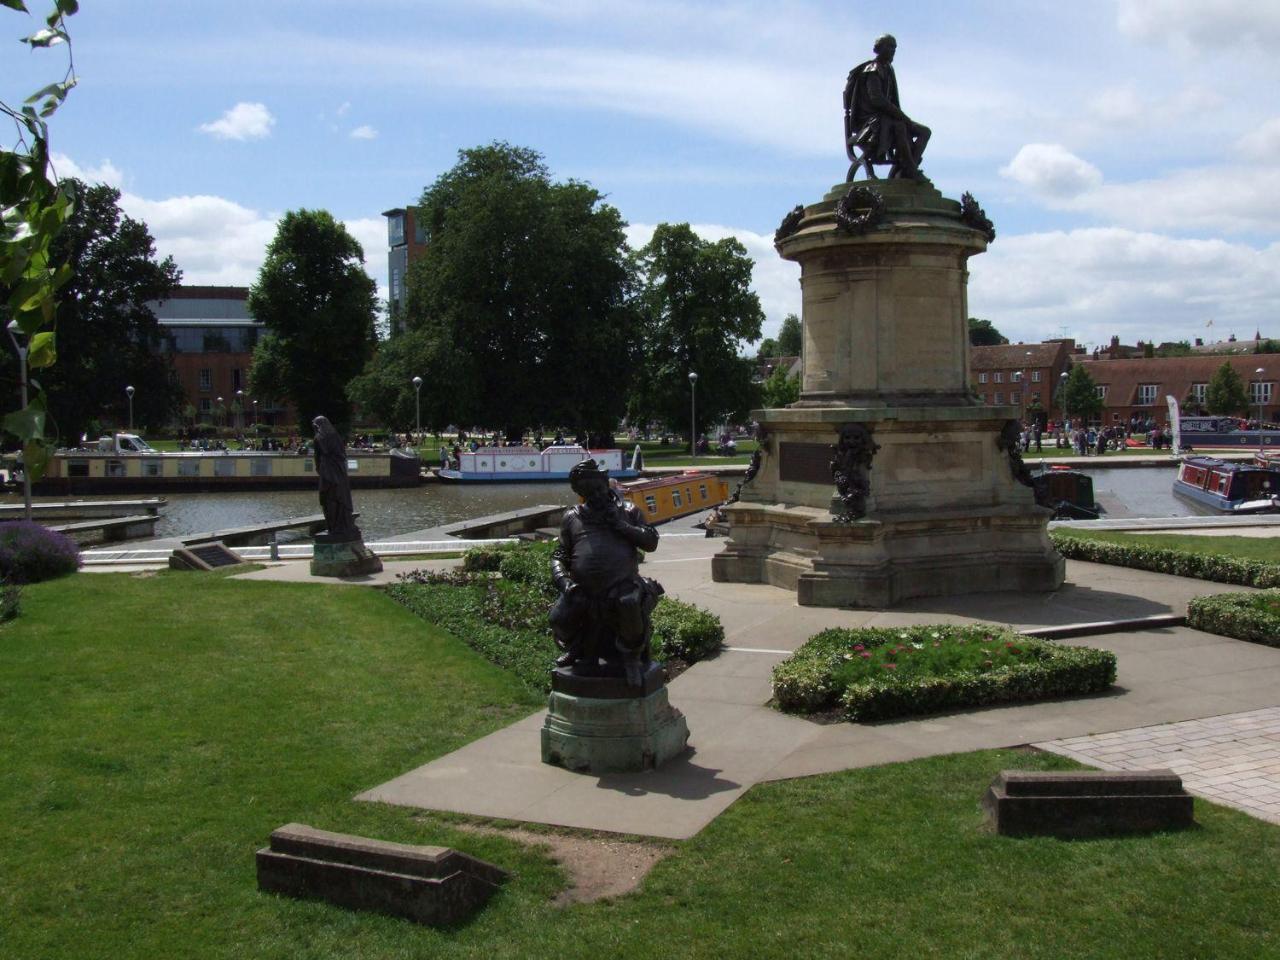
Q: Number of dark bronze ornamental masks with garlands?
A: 3